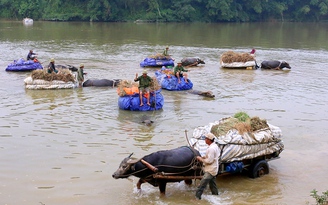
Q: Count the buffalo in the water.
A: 7